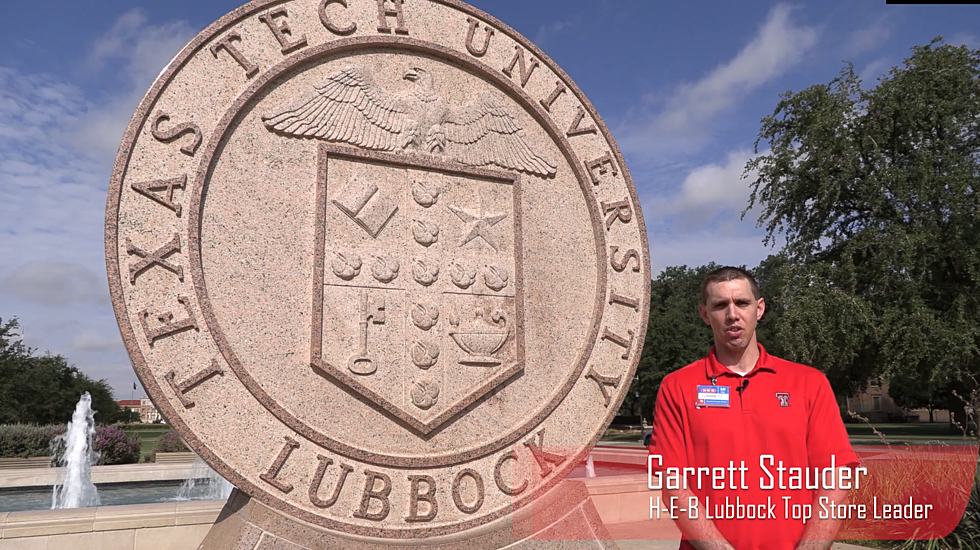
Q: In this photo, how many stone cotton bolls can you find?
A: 10